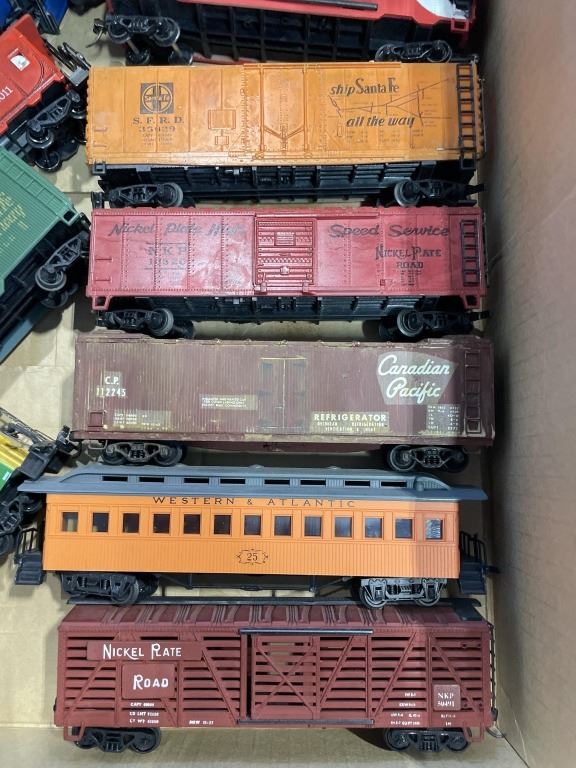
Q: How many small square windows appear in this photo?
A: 13